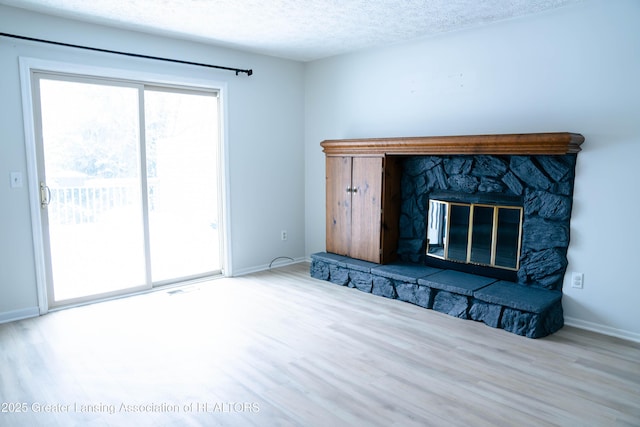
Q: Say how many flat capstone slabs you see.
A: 5